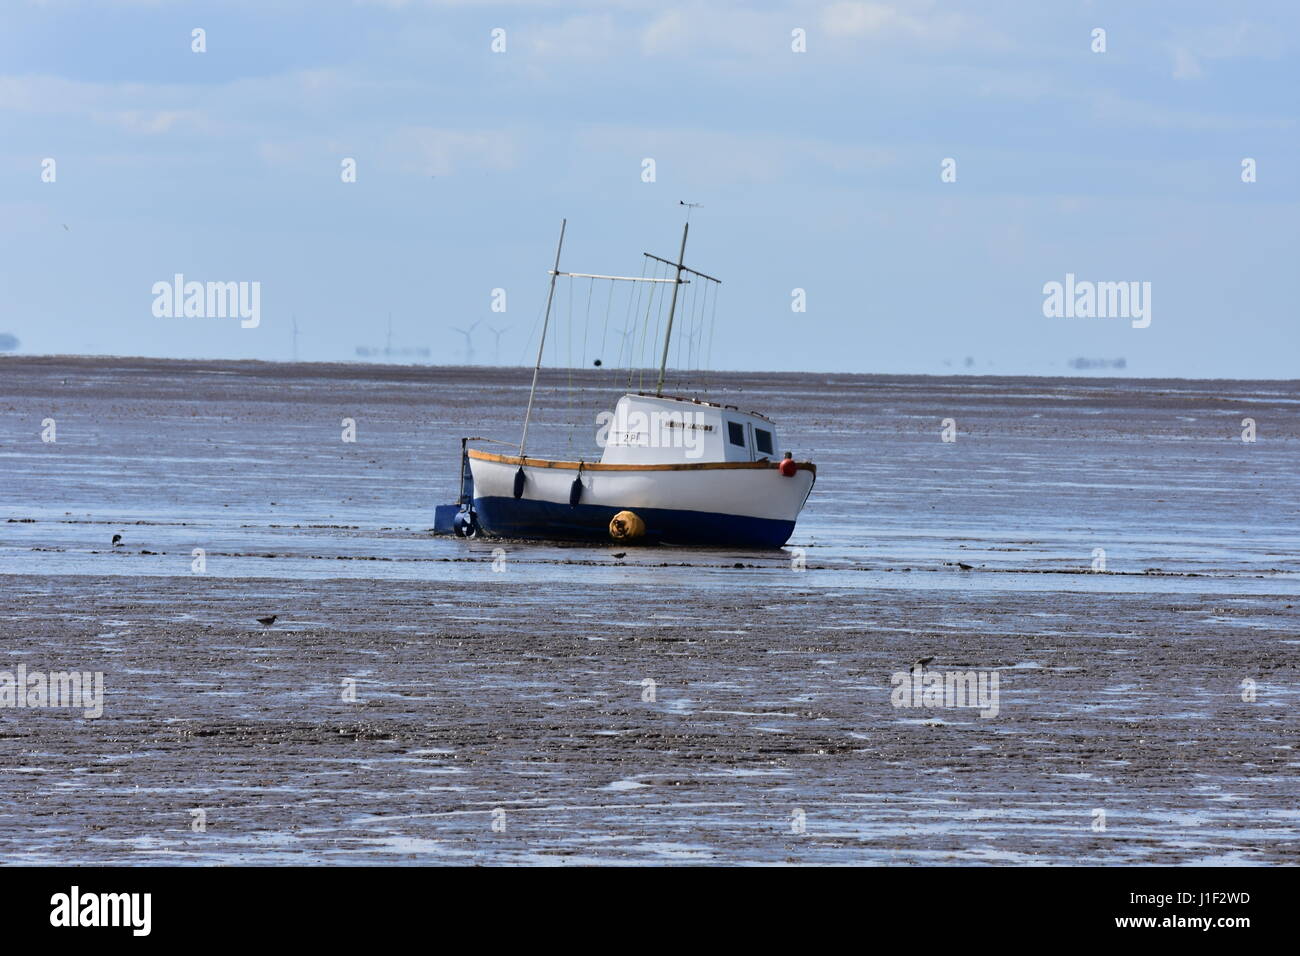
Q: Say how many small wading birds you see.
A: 5